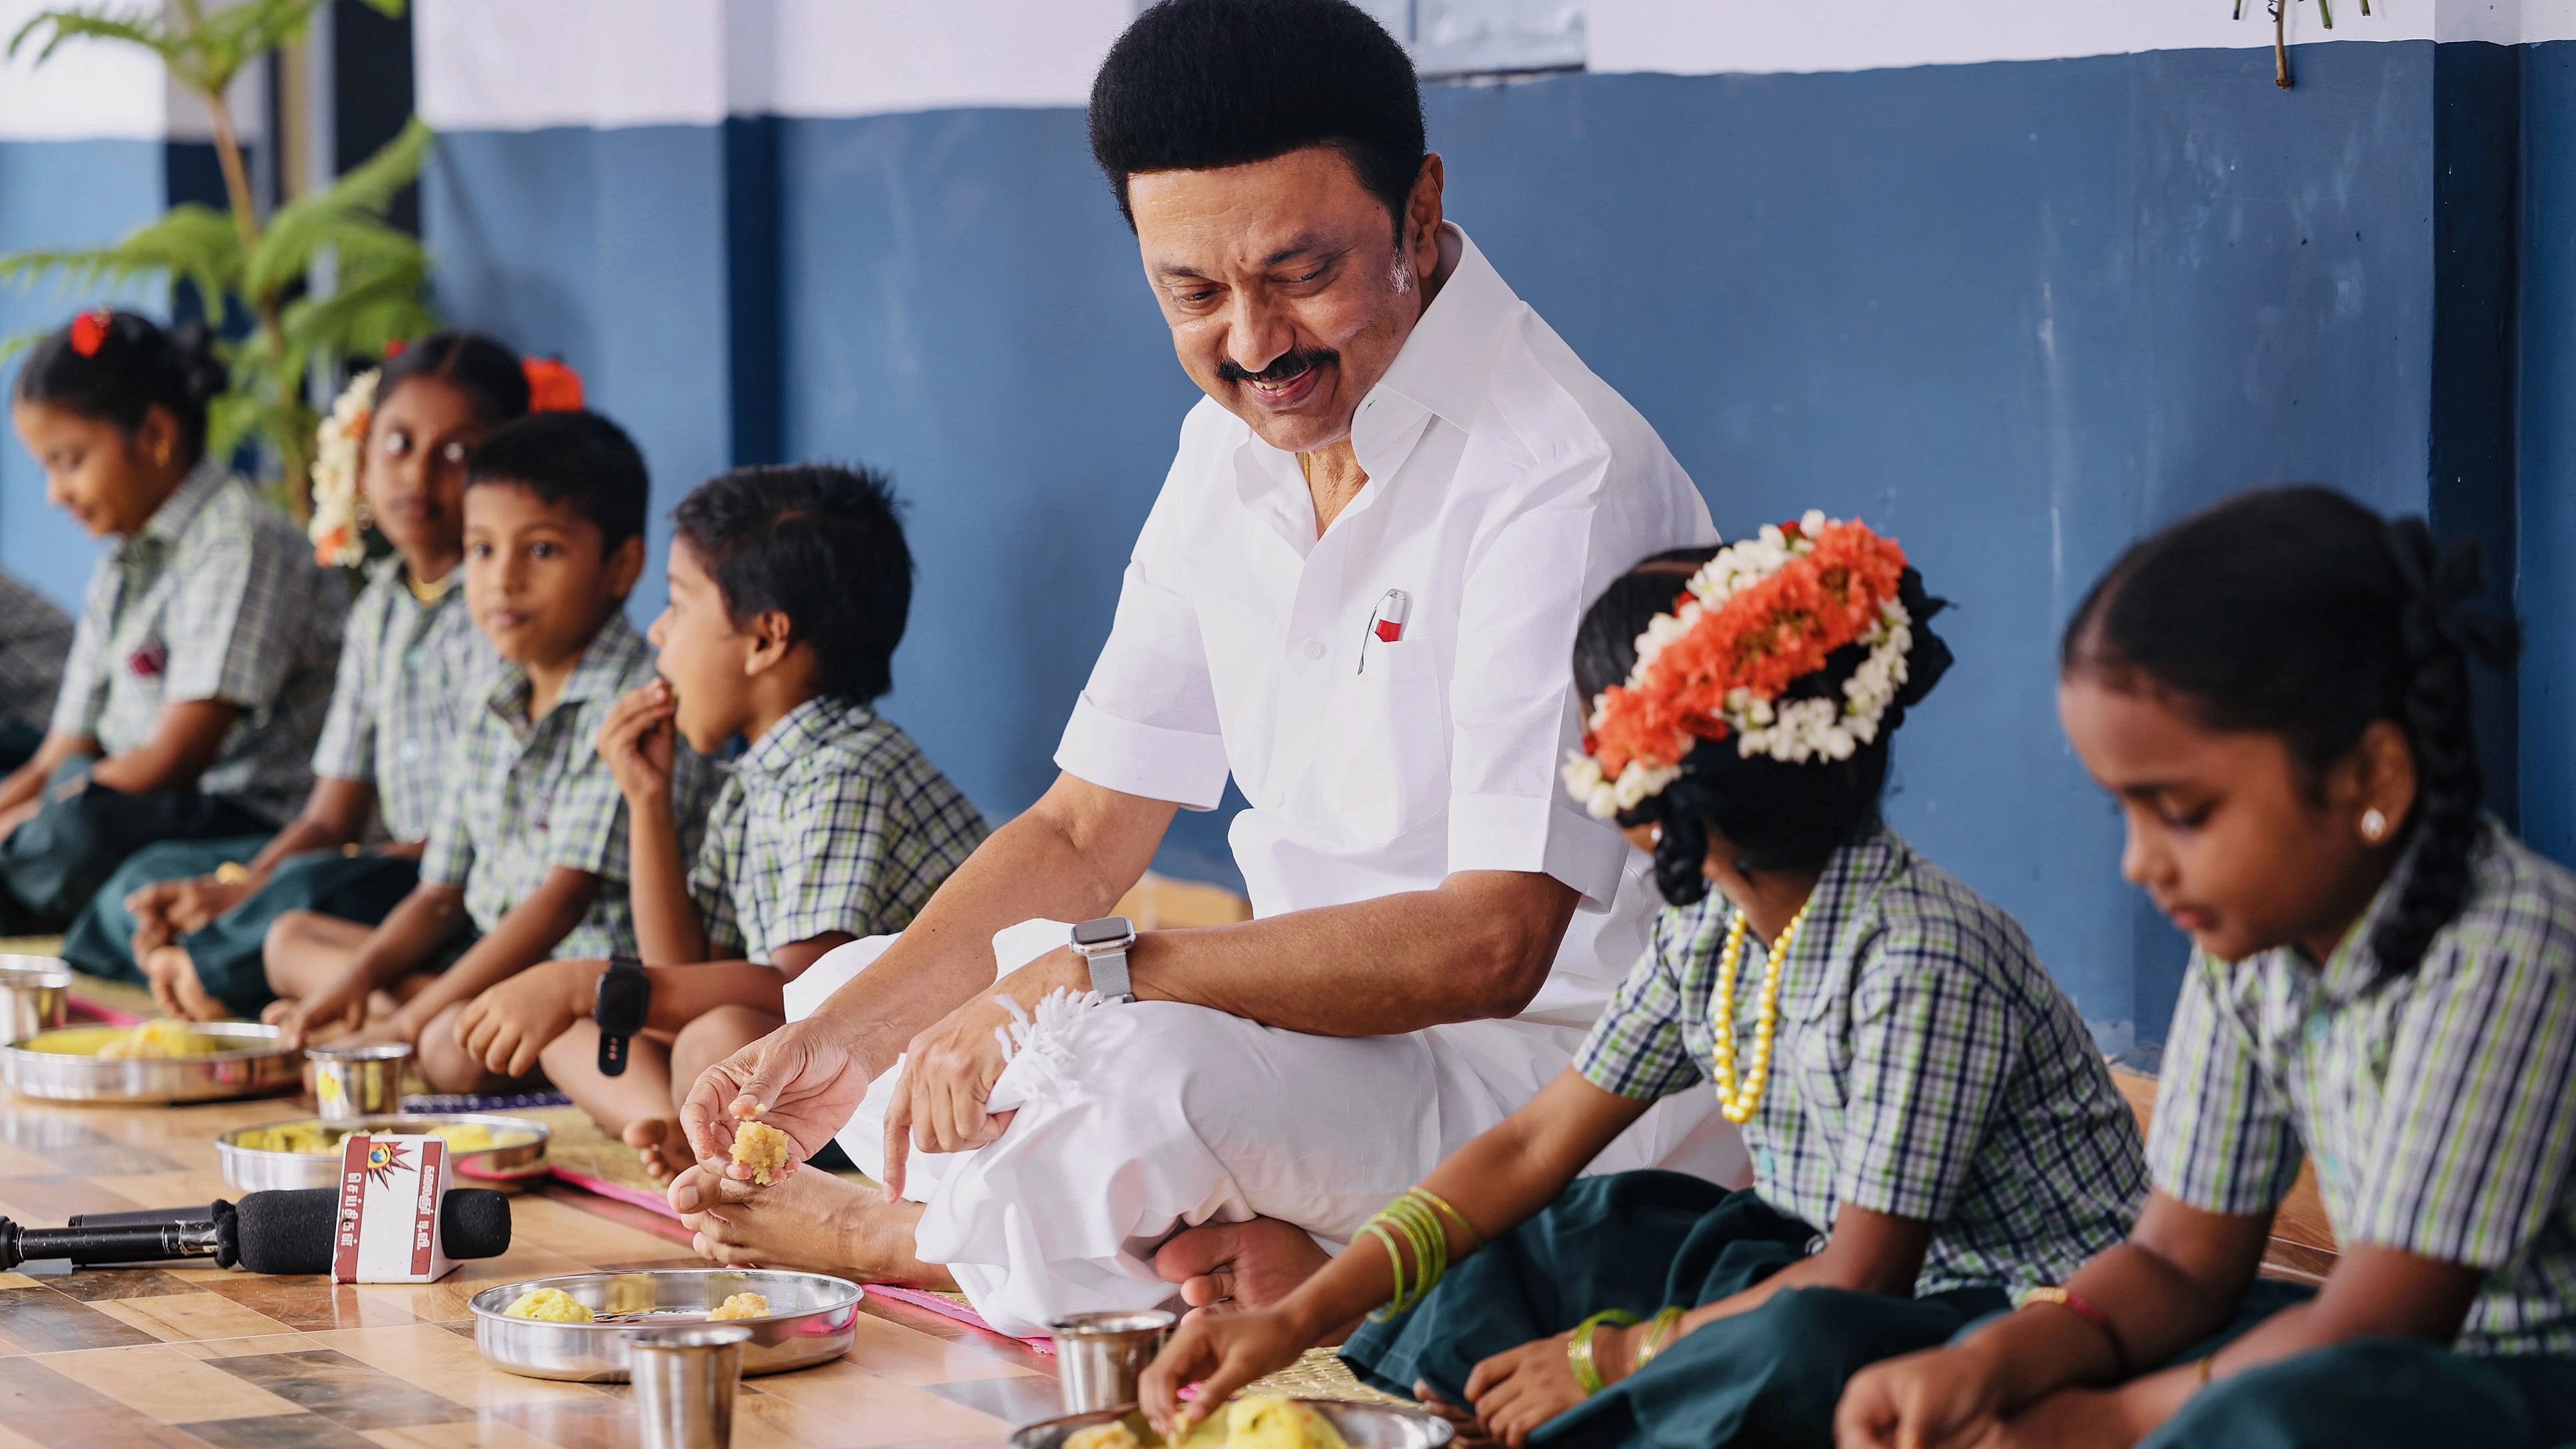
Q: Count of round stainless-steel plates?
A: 4